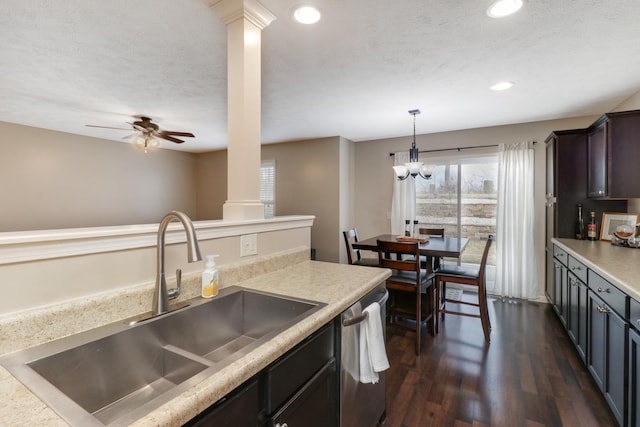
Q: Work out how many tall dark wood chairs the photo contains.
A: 4